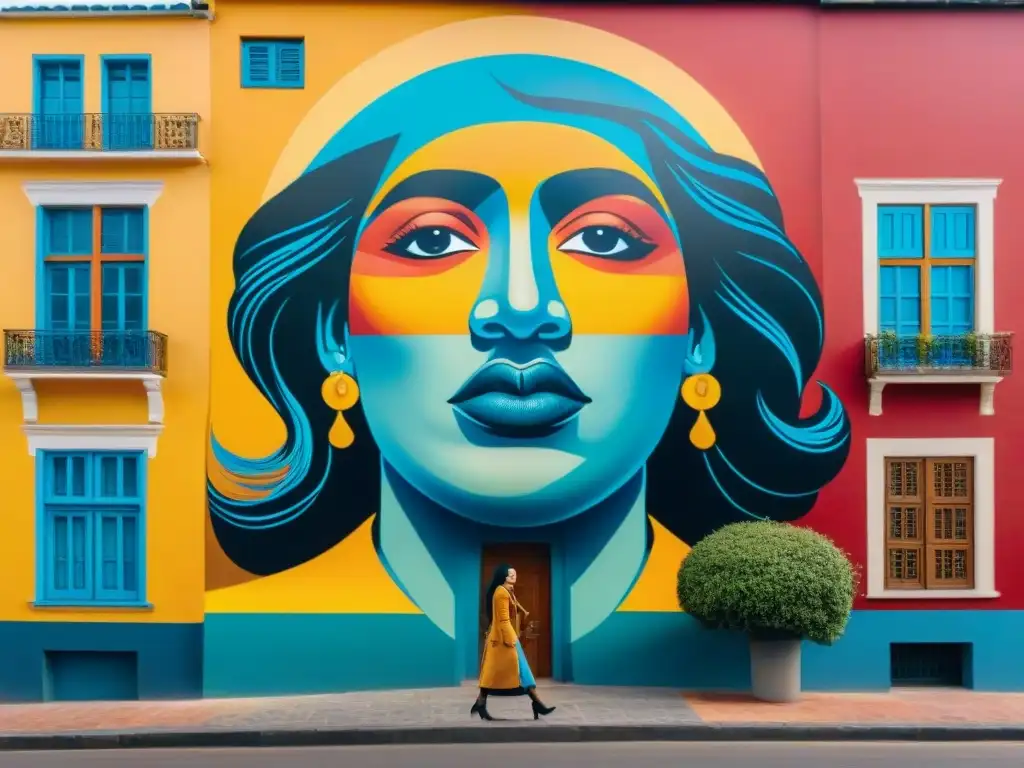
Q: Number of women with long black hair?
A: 2